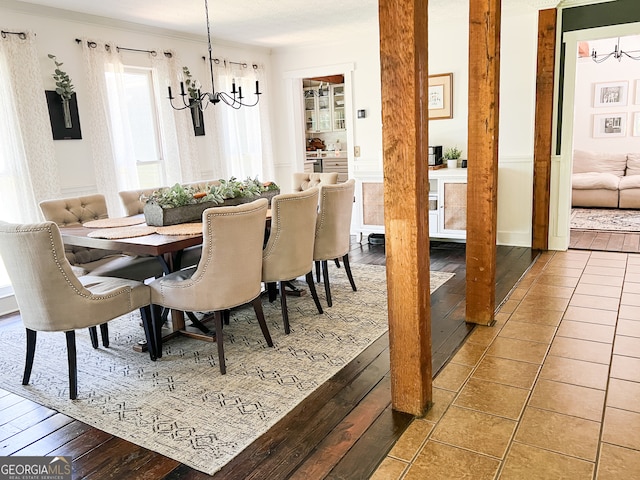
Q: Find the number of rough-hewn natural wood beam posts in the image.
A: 3